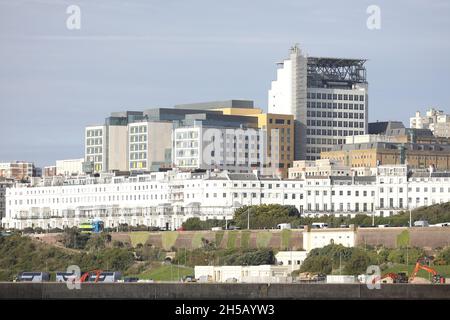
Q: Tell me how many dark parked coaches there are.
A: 3